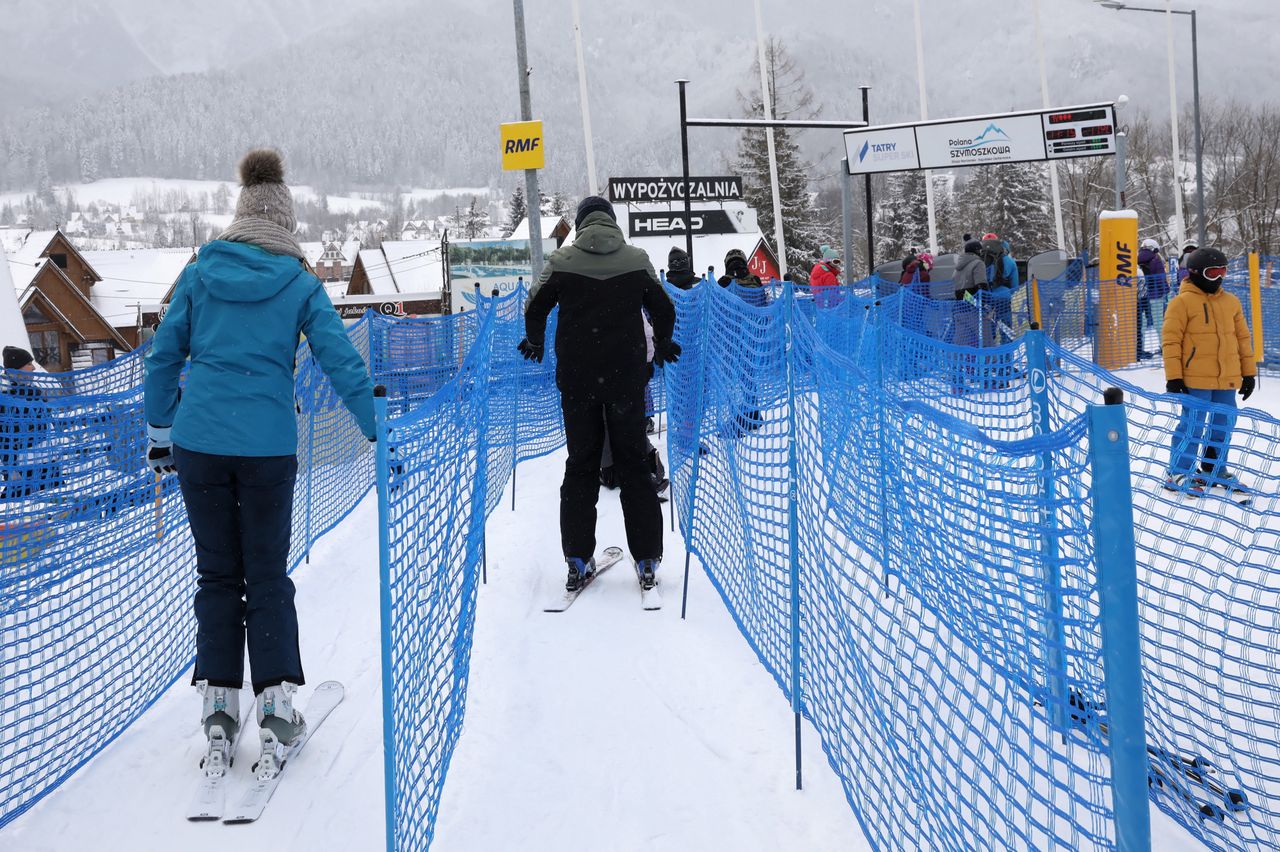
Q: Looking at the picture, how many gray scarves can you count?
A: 1